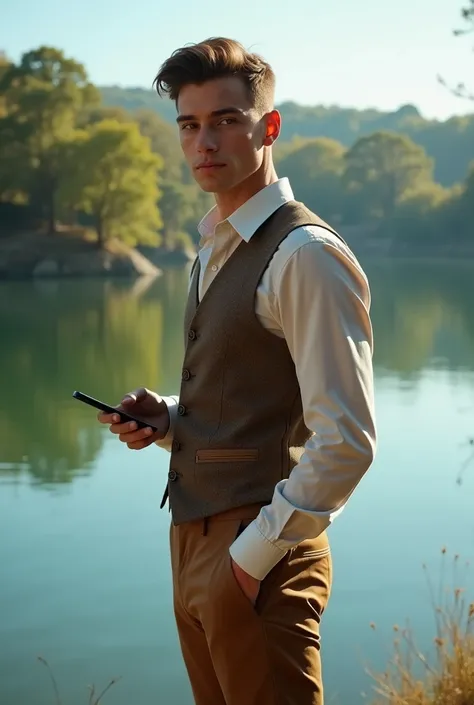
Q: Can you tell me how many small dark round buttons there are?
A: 5